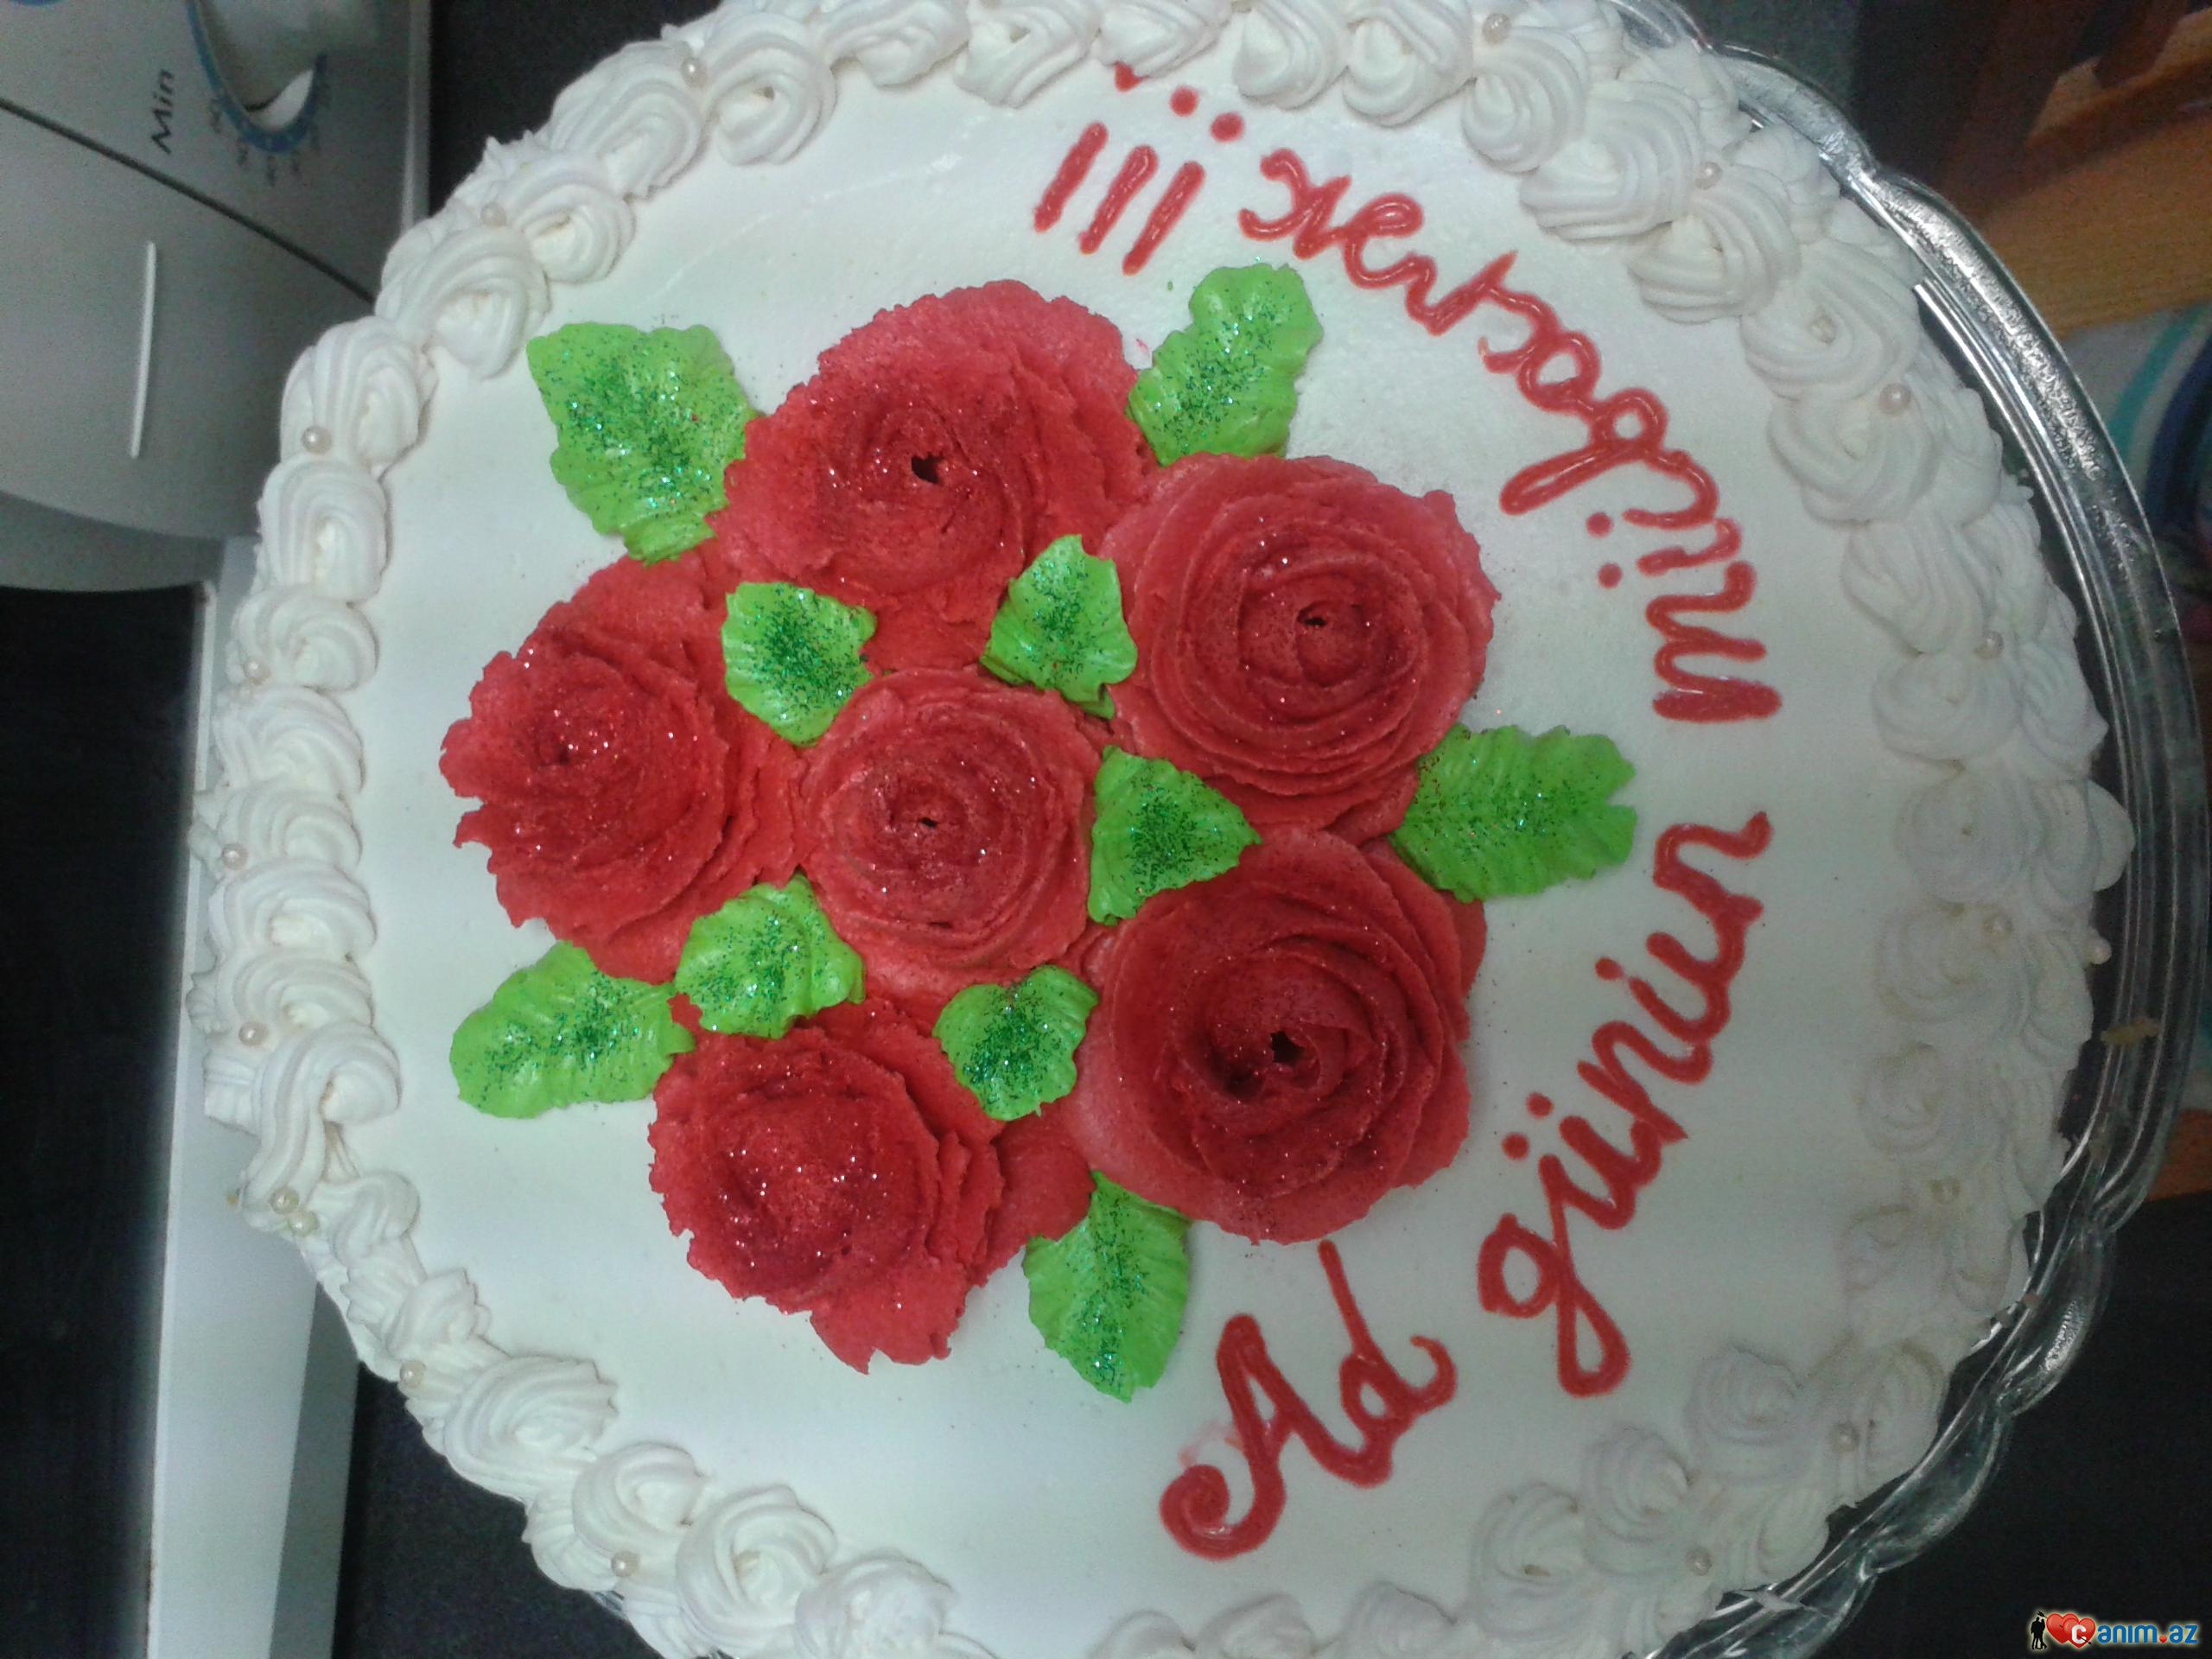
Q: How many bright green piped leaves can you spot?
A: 10